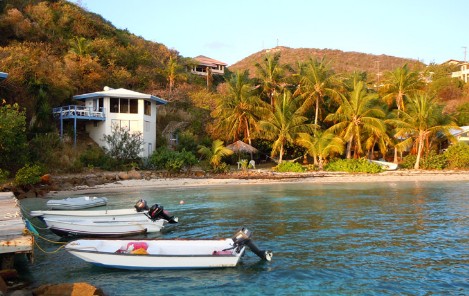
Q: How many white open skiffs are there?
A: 3